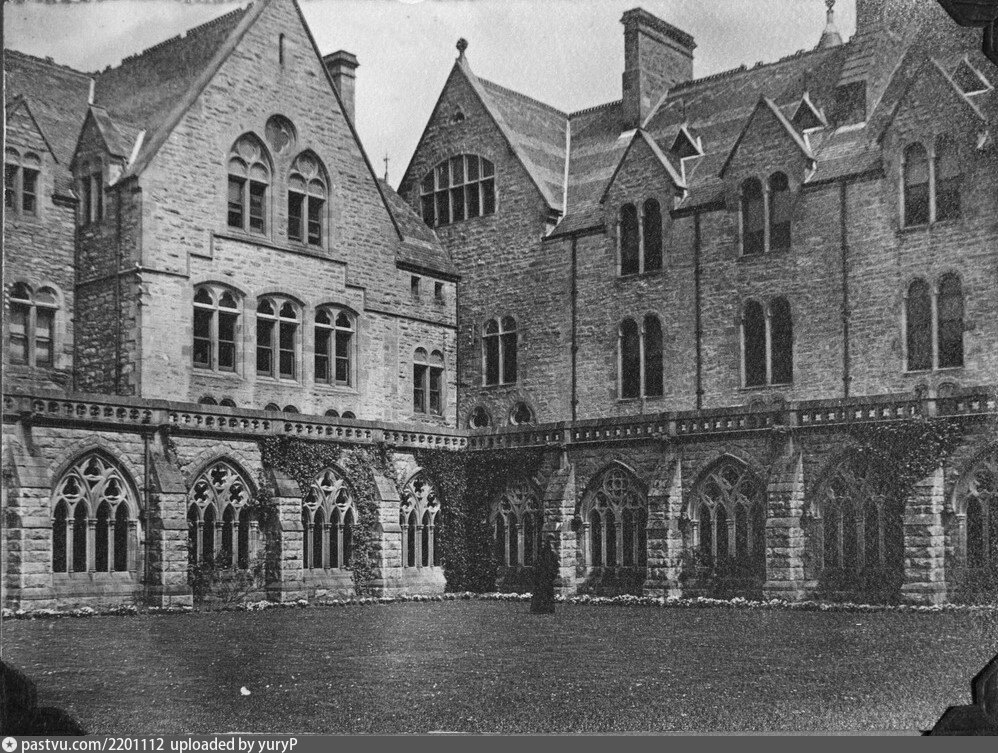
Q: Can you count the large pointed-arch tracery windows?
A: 9